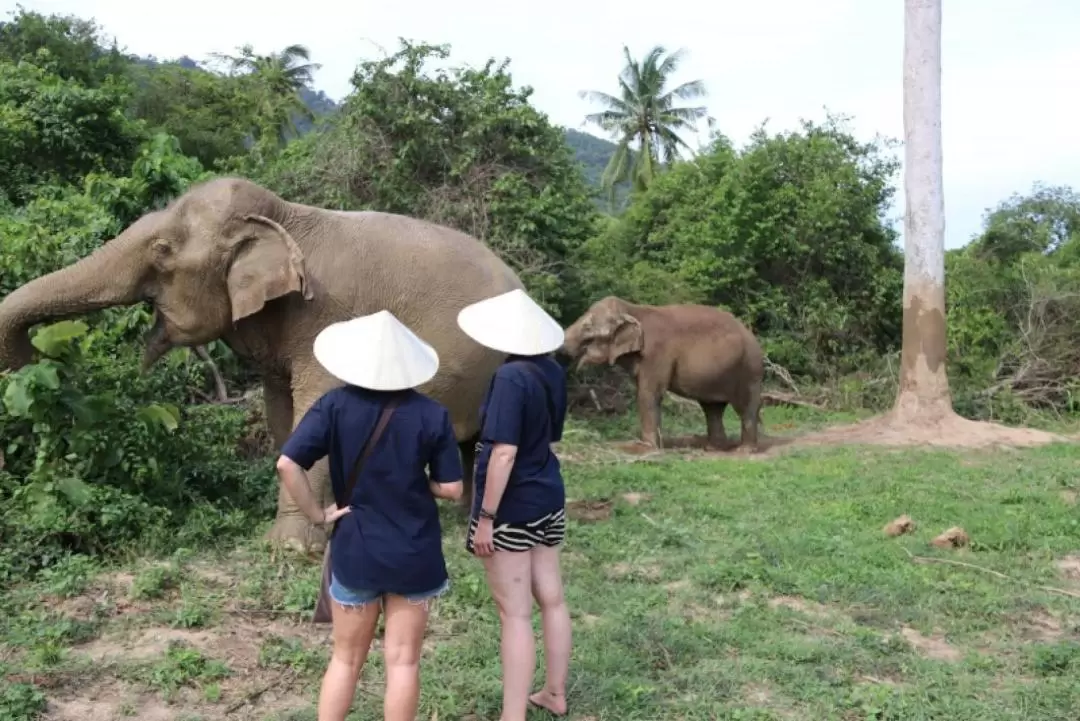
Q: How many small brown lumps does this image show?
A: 2